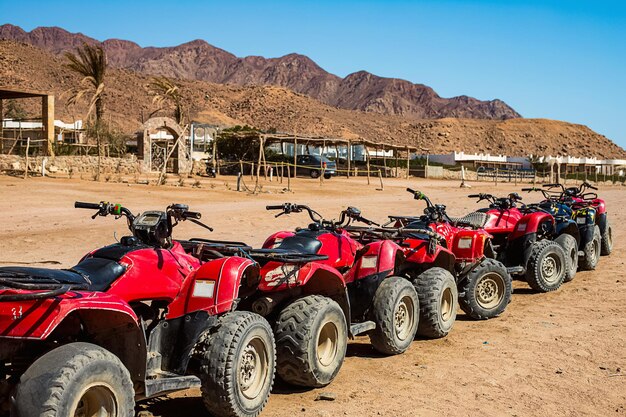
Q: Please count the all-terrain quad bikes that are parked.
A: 6